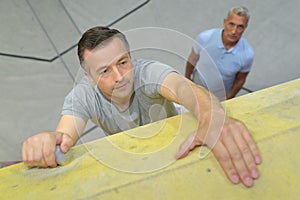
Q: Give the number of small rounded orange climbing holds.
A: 0